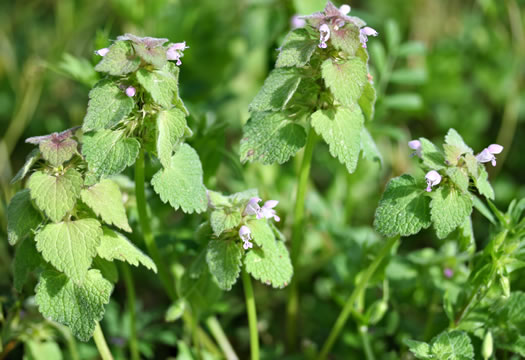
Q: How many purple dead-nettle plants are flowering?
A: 4